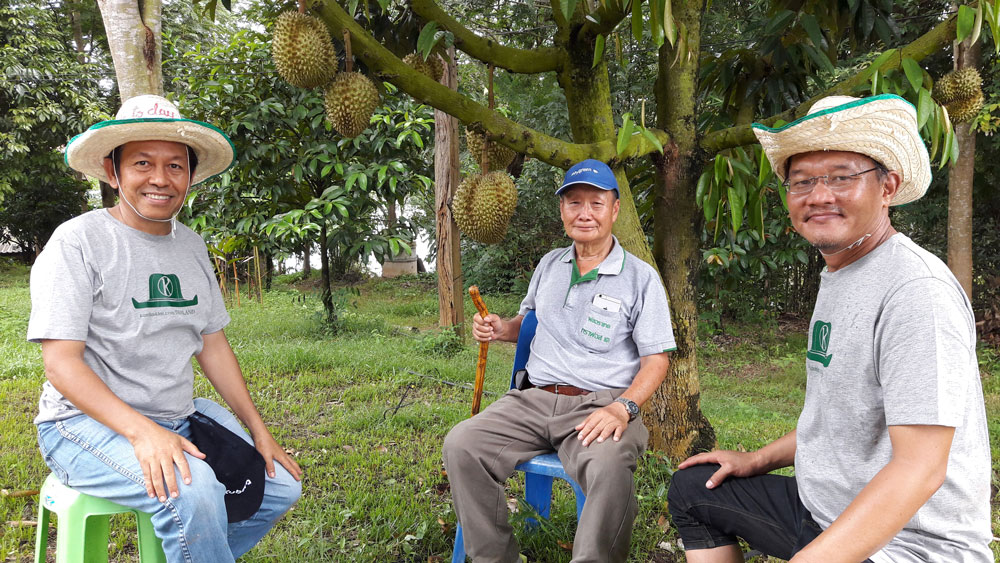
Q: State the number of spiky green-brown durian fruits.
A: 6